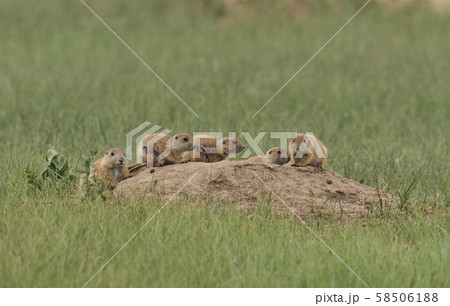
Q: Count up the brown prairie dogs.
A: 5